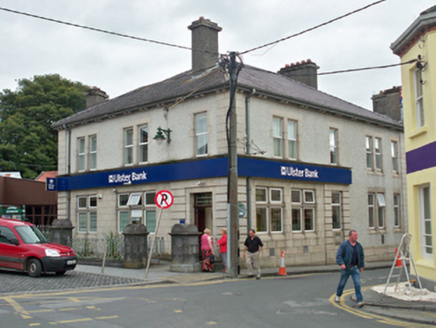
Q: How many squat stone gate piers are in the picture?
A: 3